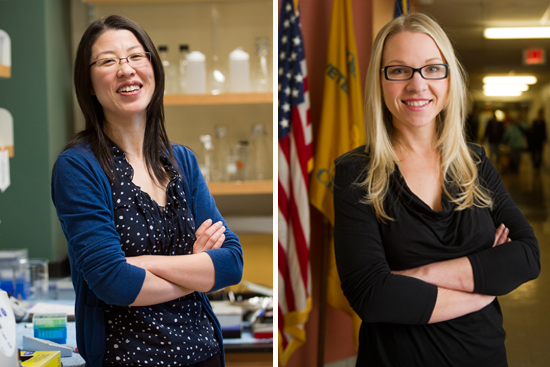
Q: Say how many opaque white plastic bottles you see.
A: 2